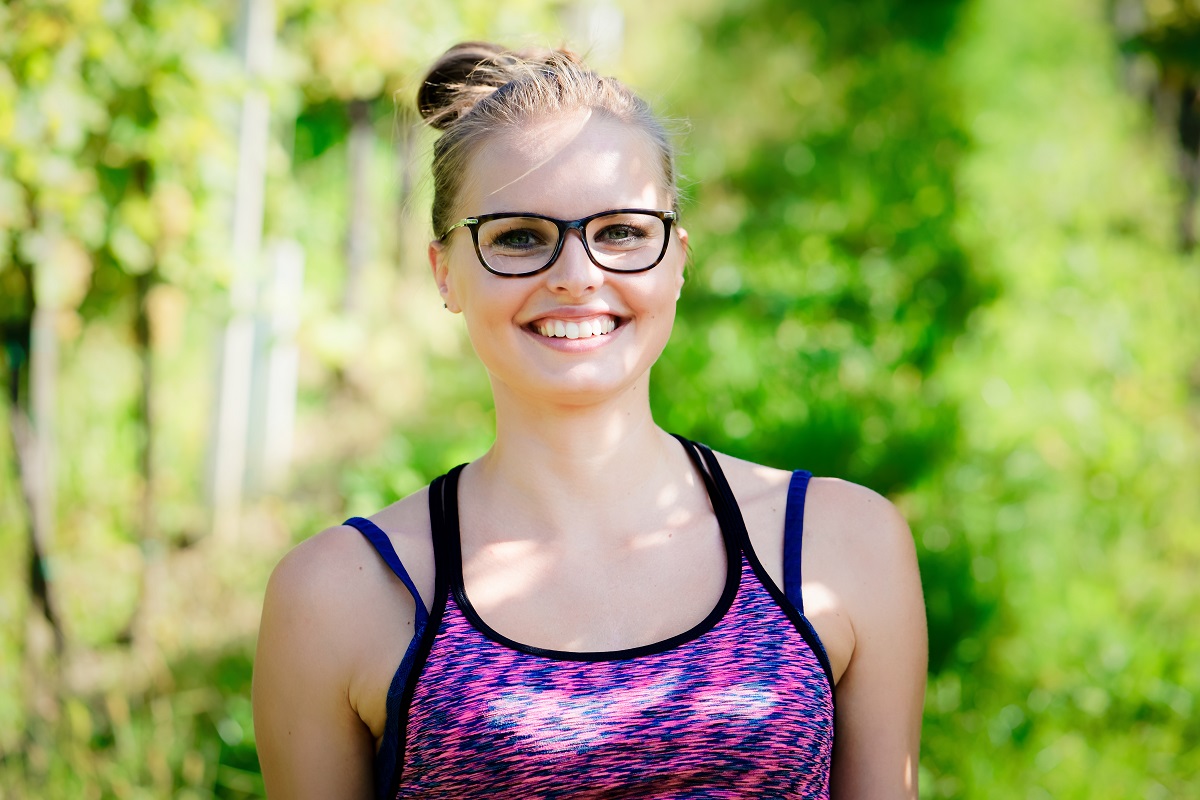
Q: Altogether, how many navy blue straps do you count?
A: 2